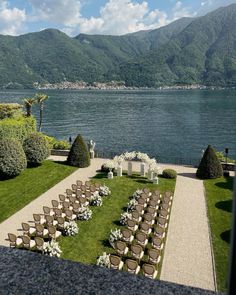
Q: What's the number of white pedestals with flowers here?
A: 6